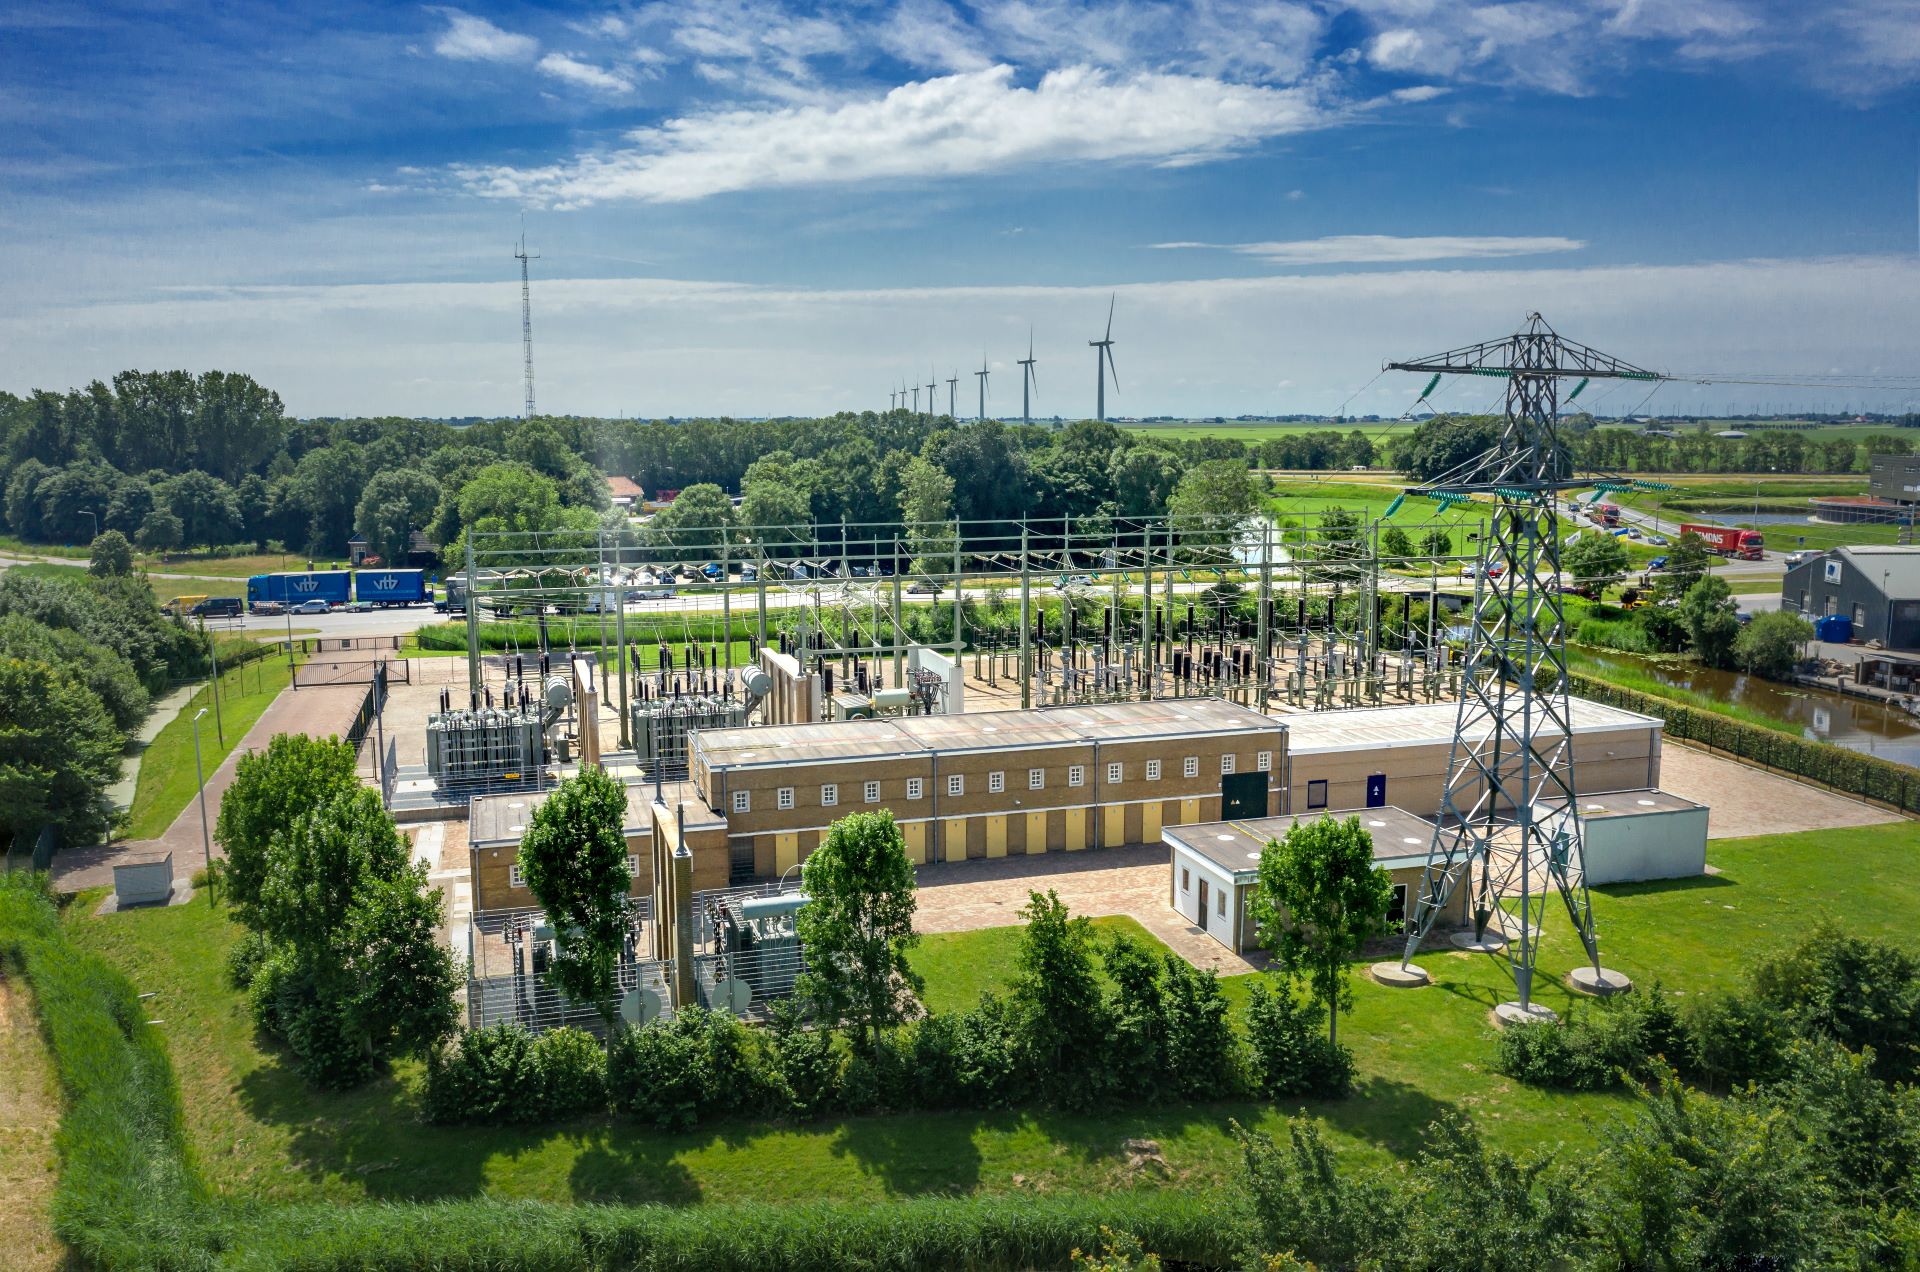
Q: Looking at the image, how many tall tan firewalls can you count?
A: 3